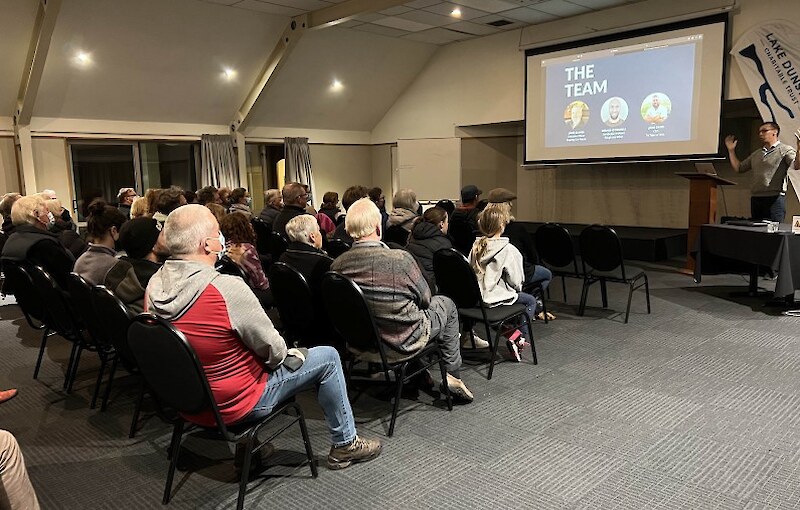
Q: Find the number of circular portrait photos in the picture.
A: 3